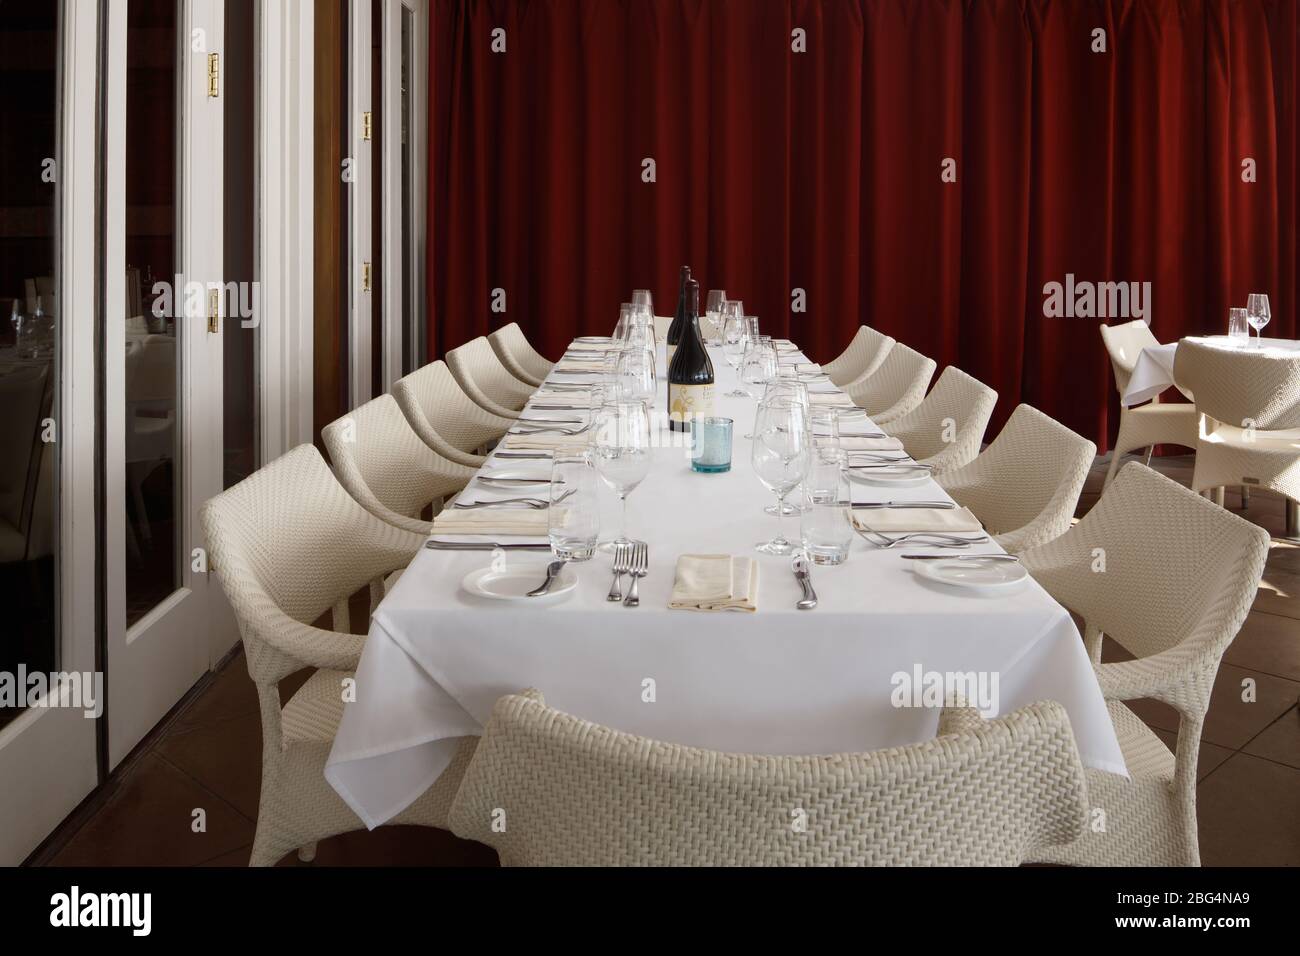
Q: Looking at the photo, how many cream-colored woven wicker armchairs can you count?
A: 14